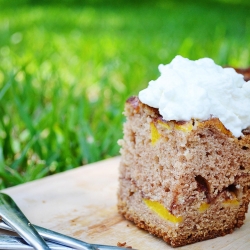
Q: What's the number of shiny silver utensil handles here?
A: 3